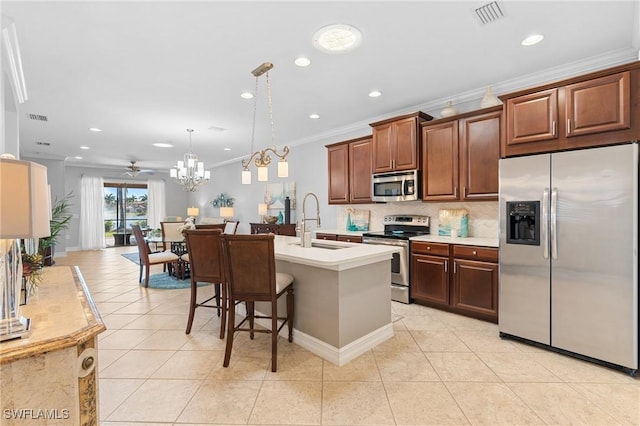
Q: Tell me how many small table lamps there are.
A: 3